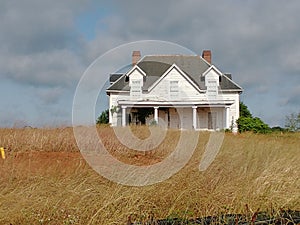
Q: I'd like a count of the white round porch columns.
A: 4